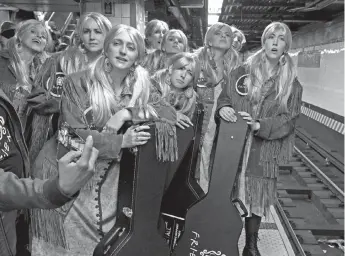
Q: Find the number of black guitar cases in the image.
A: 3